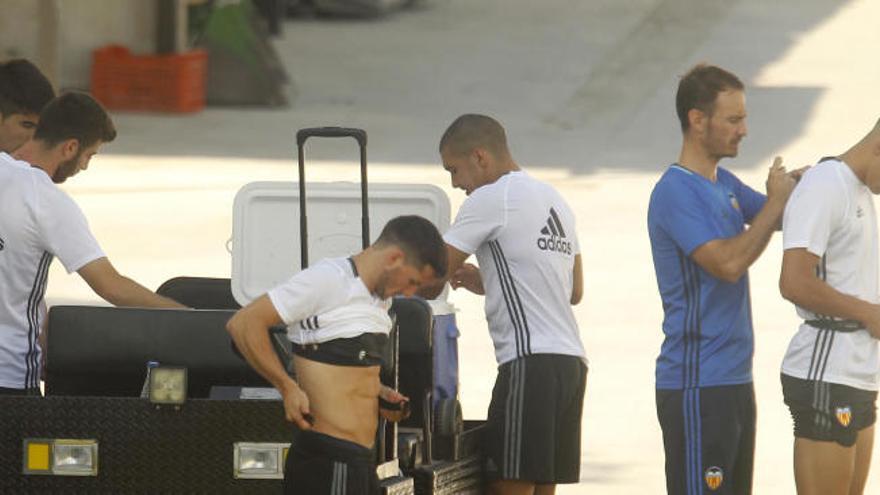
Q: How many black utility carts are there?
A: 1